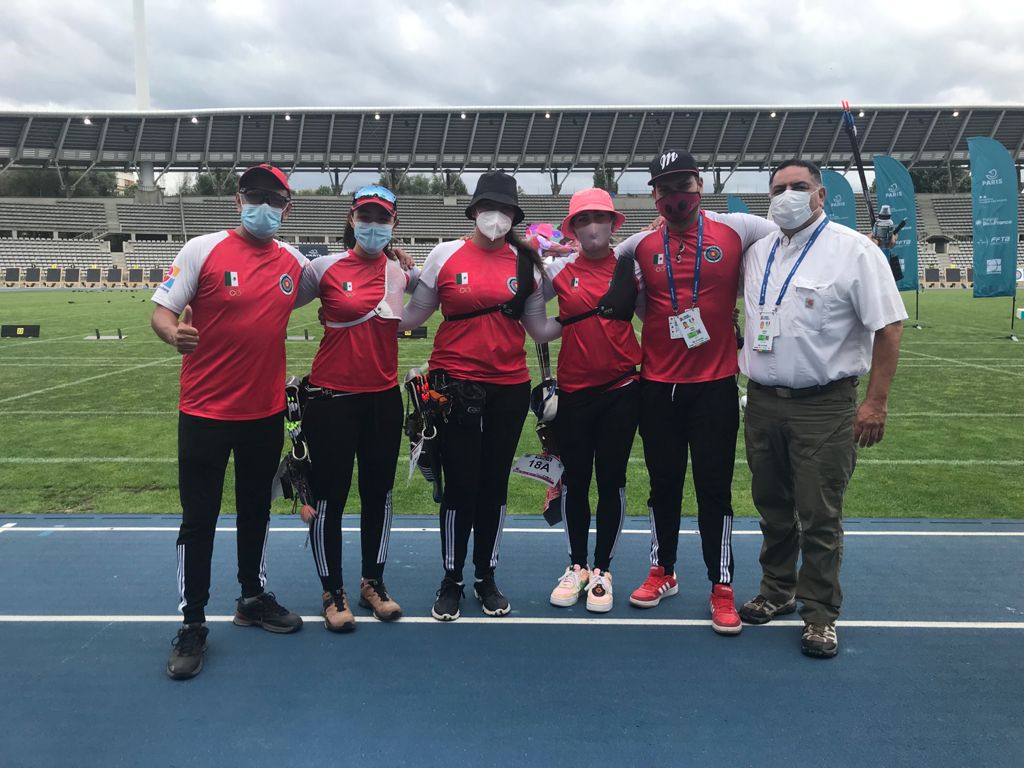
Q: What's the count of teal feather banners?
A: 4